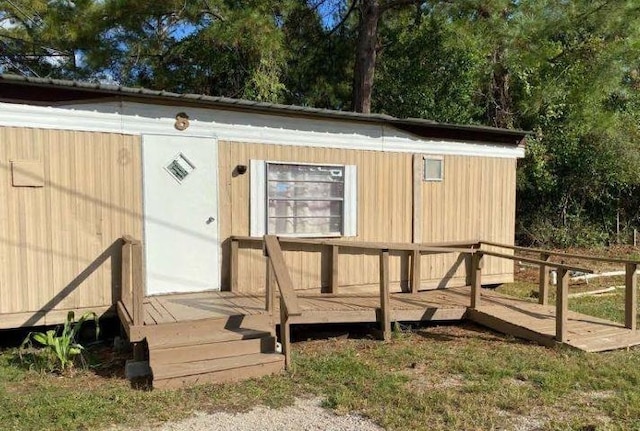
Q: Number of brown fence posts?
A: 12